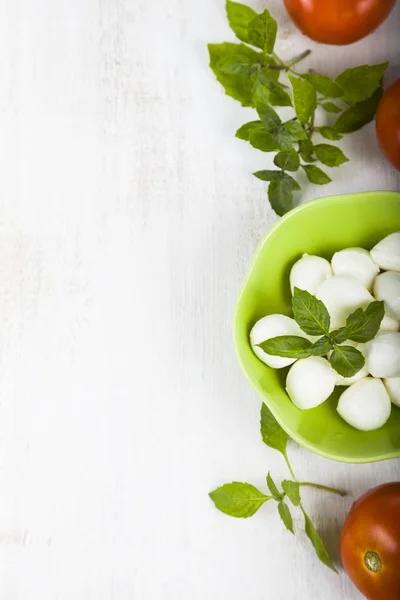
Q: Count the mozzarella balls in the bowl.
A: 12